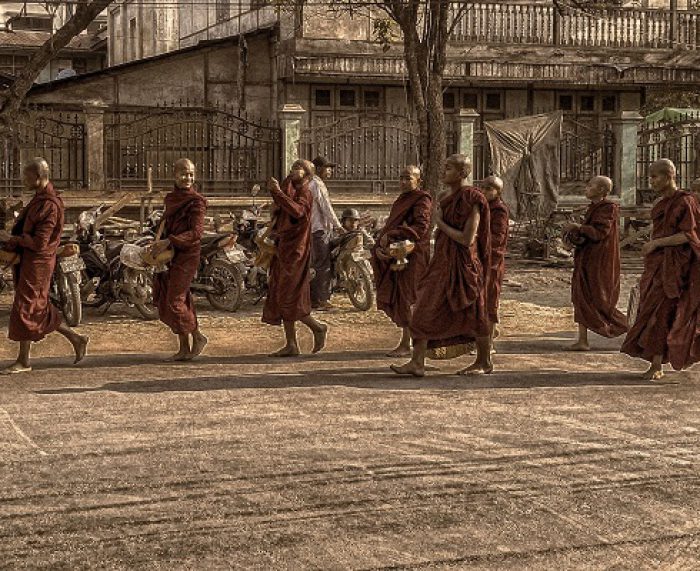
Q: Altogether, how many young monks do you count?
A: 8